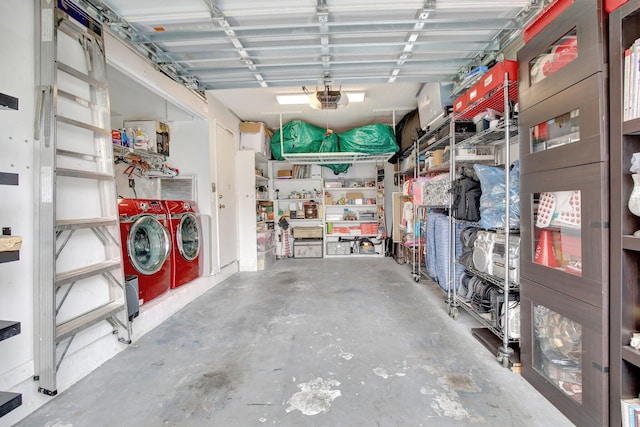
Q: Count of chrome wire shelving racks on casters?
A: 3